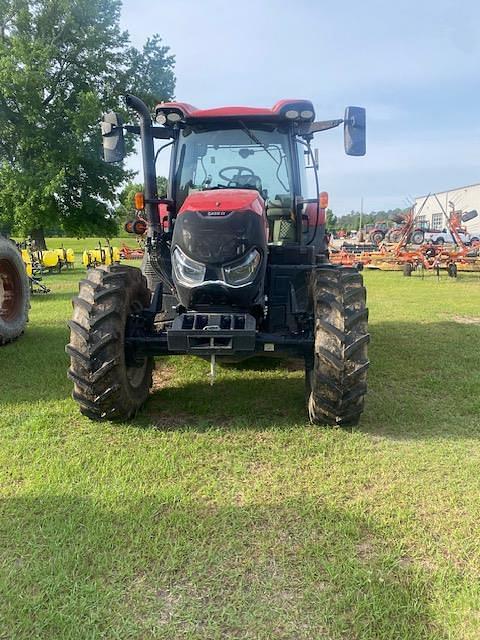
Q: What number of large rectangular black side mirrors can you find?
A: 2